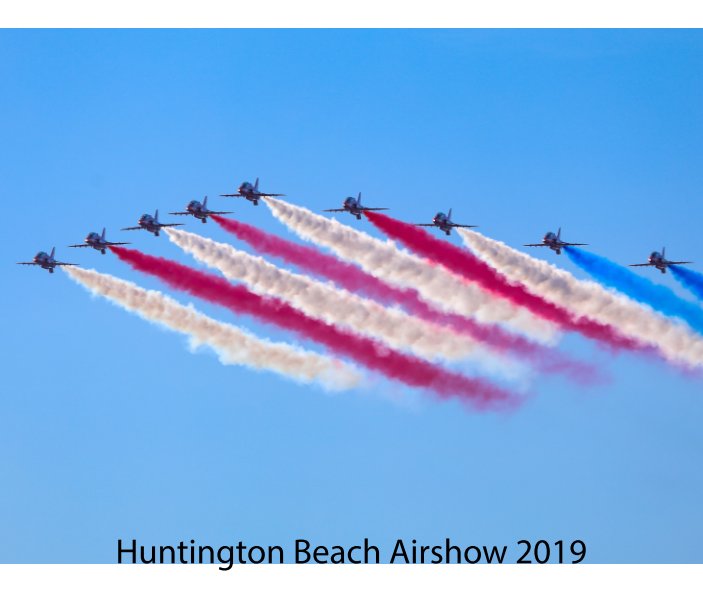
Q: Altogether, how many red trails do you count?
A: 3